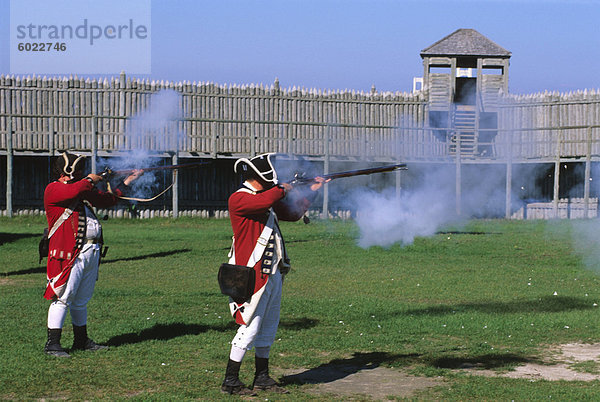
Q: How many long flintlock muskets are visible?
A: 2